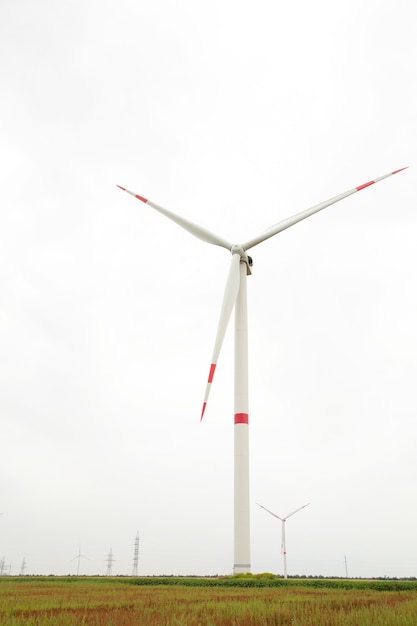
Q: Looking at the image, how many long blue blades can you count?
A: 0